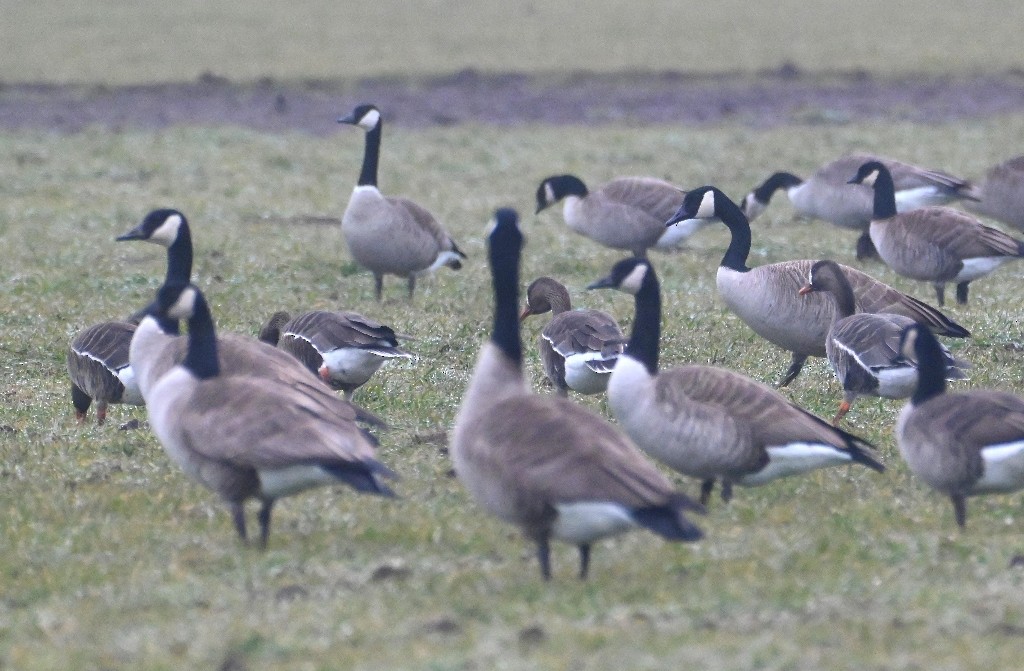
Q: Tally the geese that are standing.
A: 15